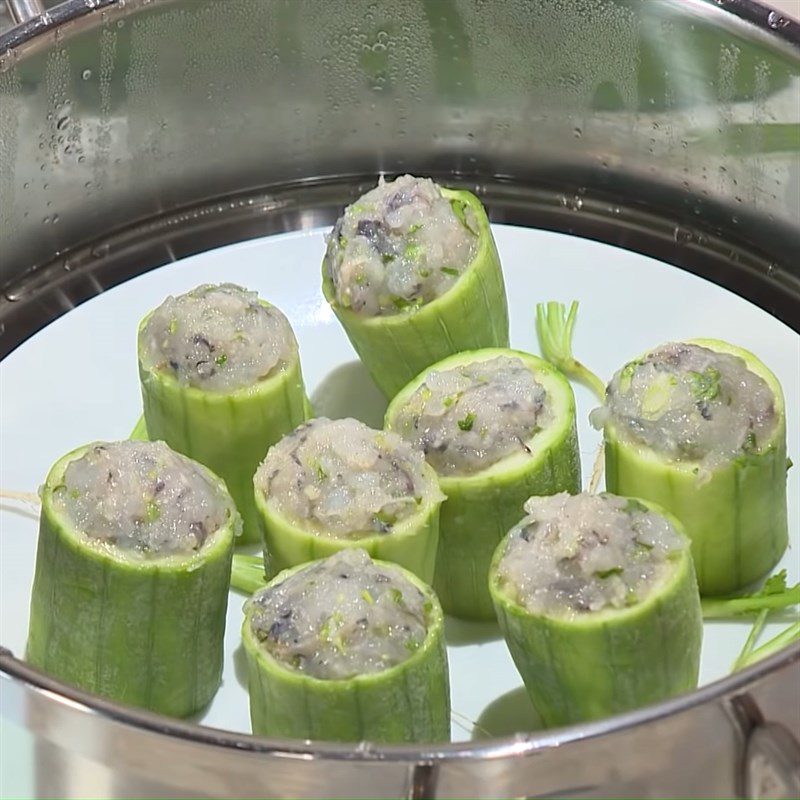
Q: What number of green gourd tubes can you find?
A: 8